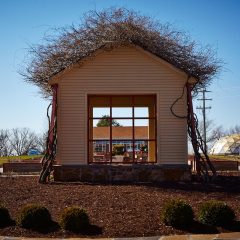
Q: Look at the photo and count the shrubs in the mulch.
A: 5